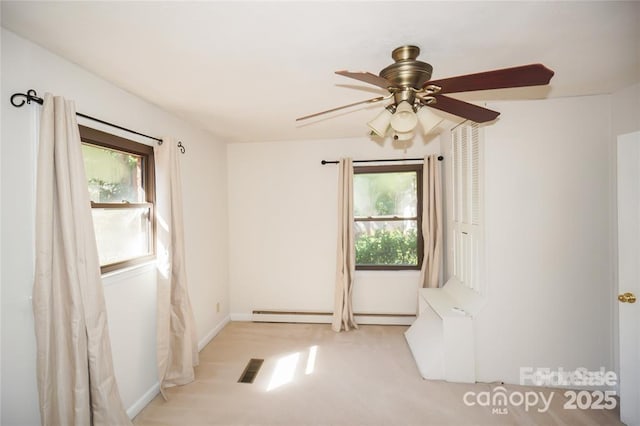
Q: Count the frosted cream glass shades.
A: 4